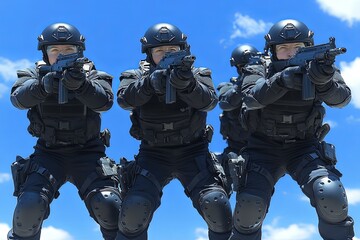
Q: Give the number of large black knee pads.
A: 6